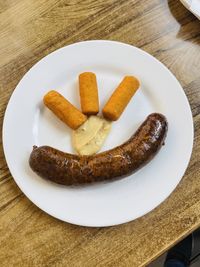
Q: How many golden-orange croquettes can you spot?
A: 3